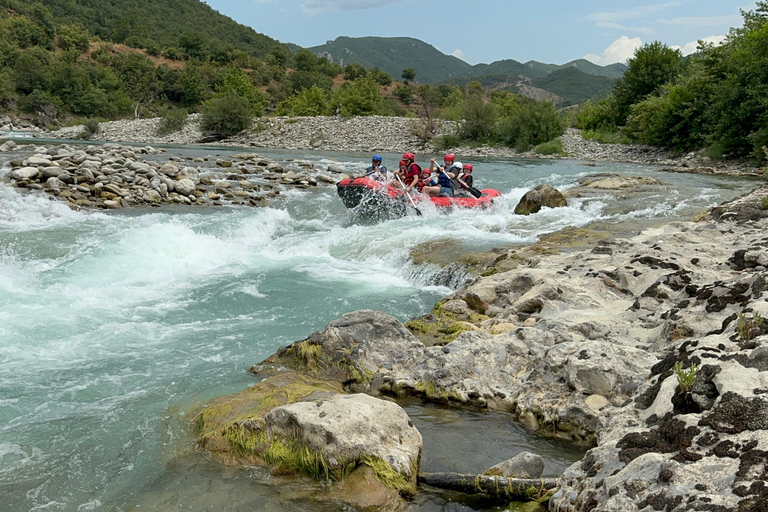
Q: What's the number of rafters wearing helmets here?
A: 7